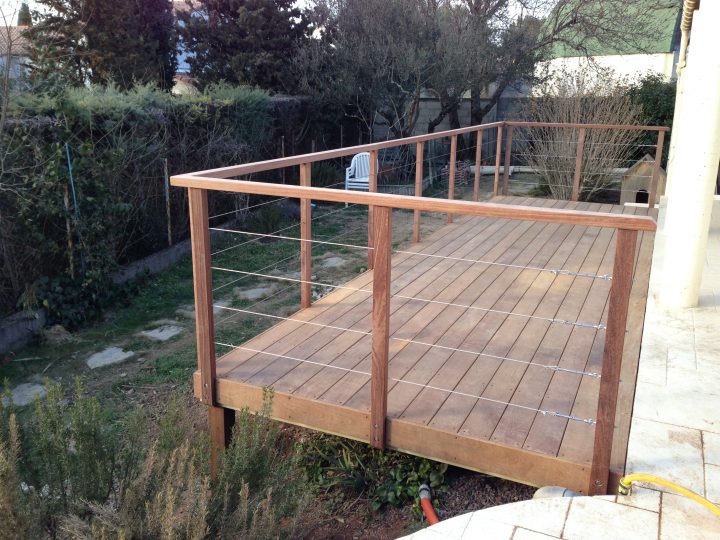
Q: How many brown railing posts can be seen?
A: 12